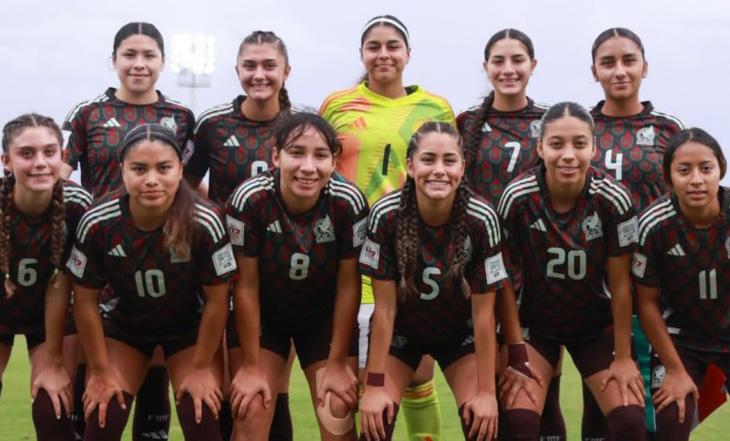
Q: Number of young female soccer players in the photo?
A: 11